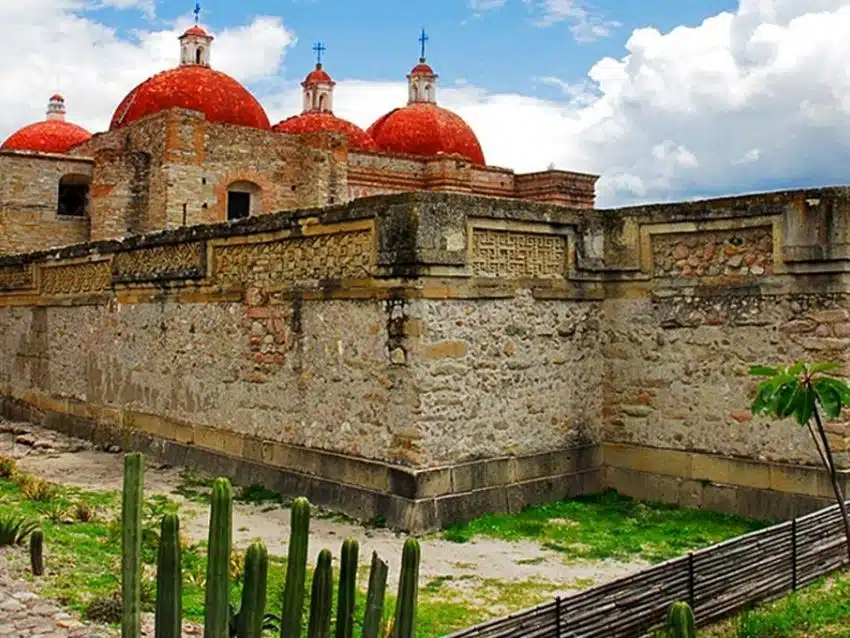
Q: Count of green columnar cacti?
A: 11